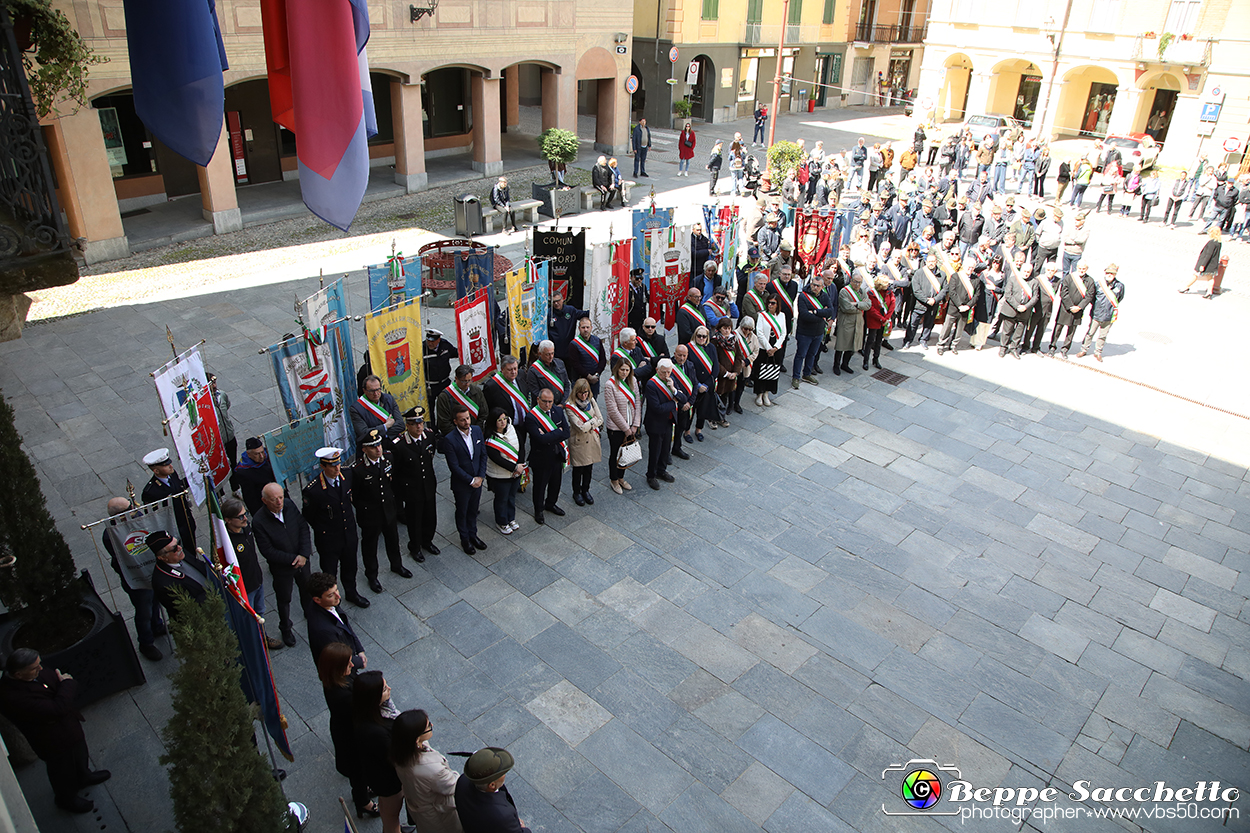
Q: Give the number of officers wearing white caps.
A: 3